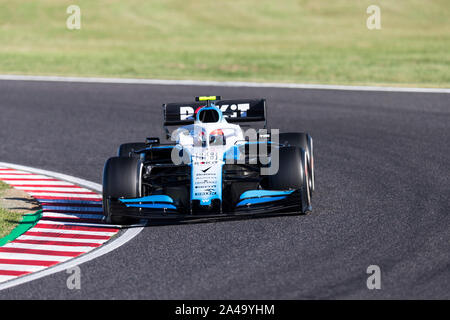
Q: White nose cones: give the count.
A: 1